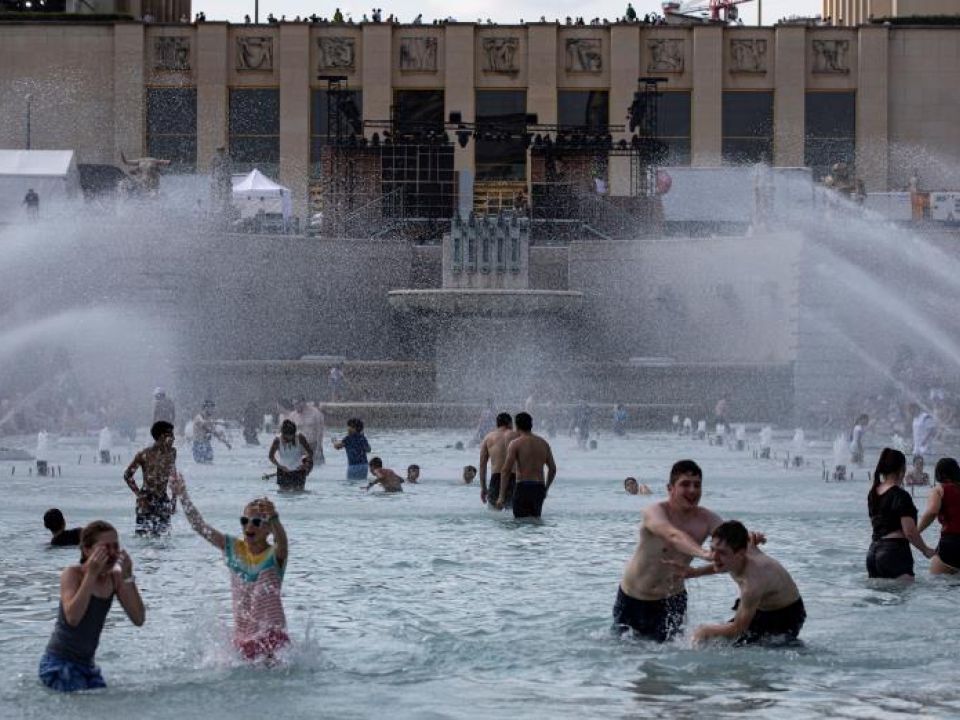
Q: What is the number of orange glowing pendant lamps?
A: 0